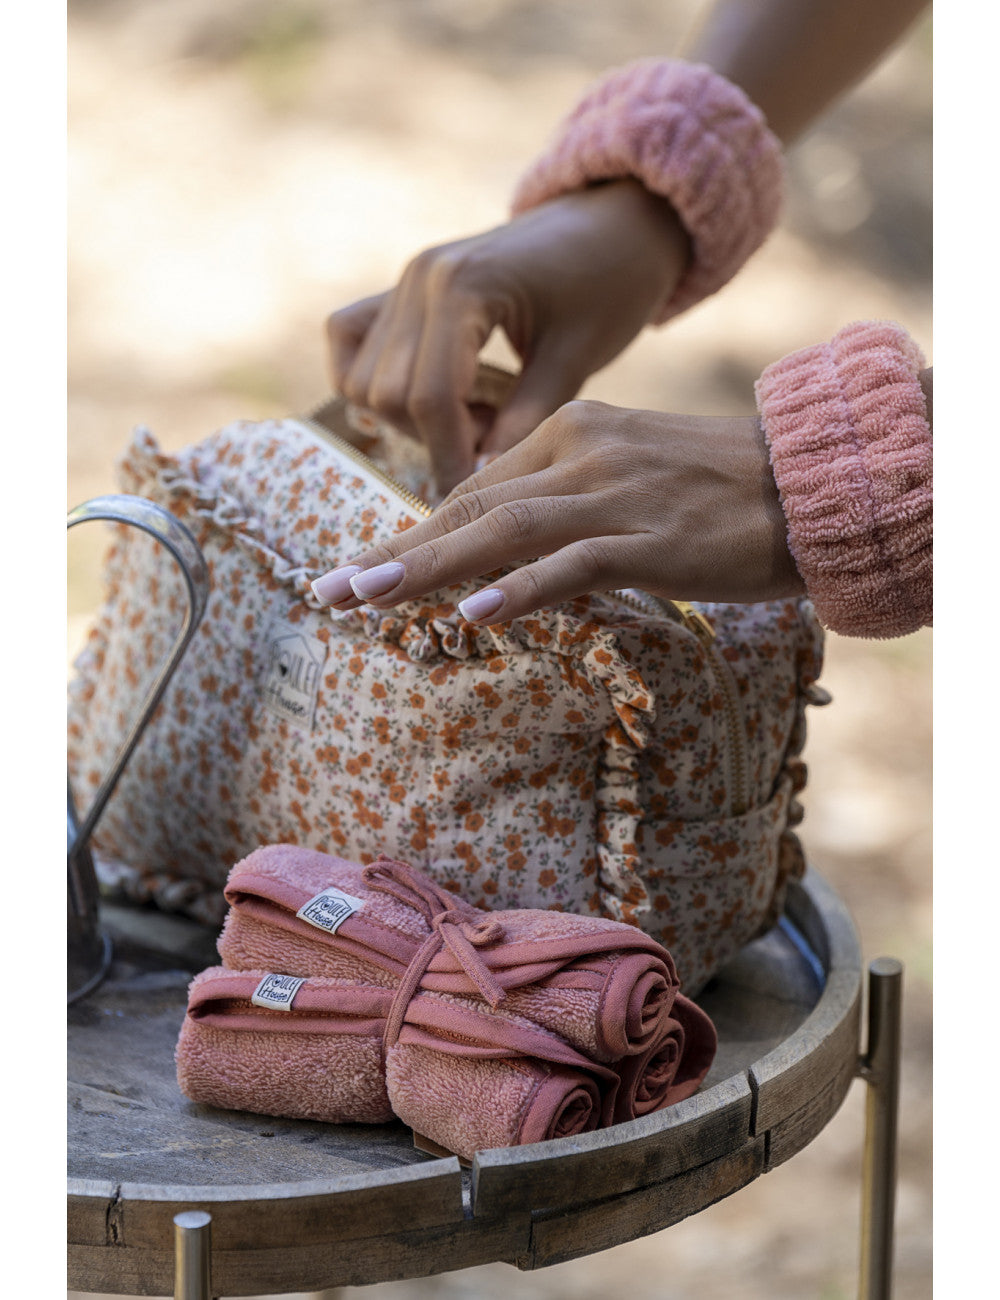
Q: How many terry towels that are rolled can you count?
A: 3